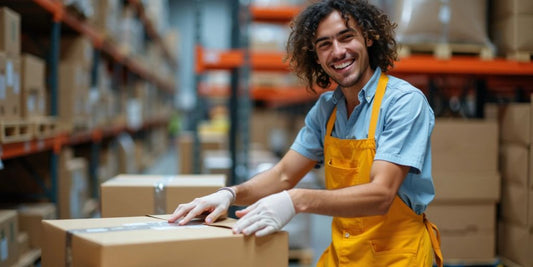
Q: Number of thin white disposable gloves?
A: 2